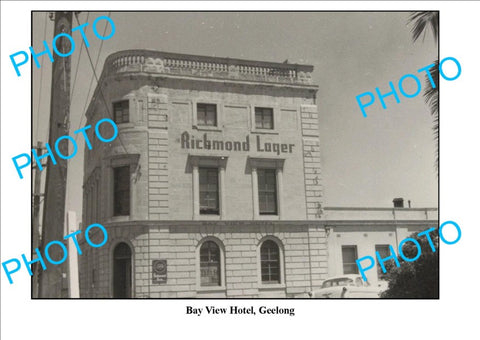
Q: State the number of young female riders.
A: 0